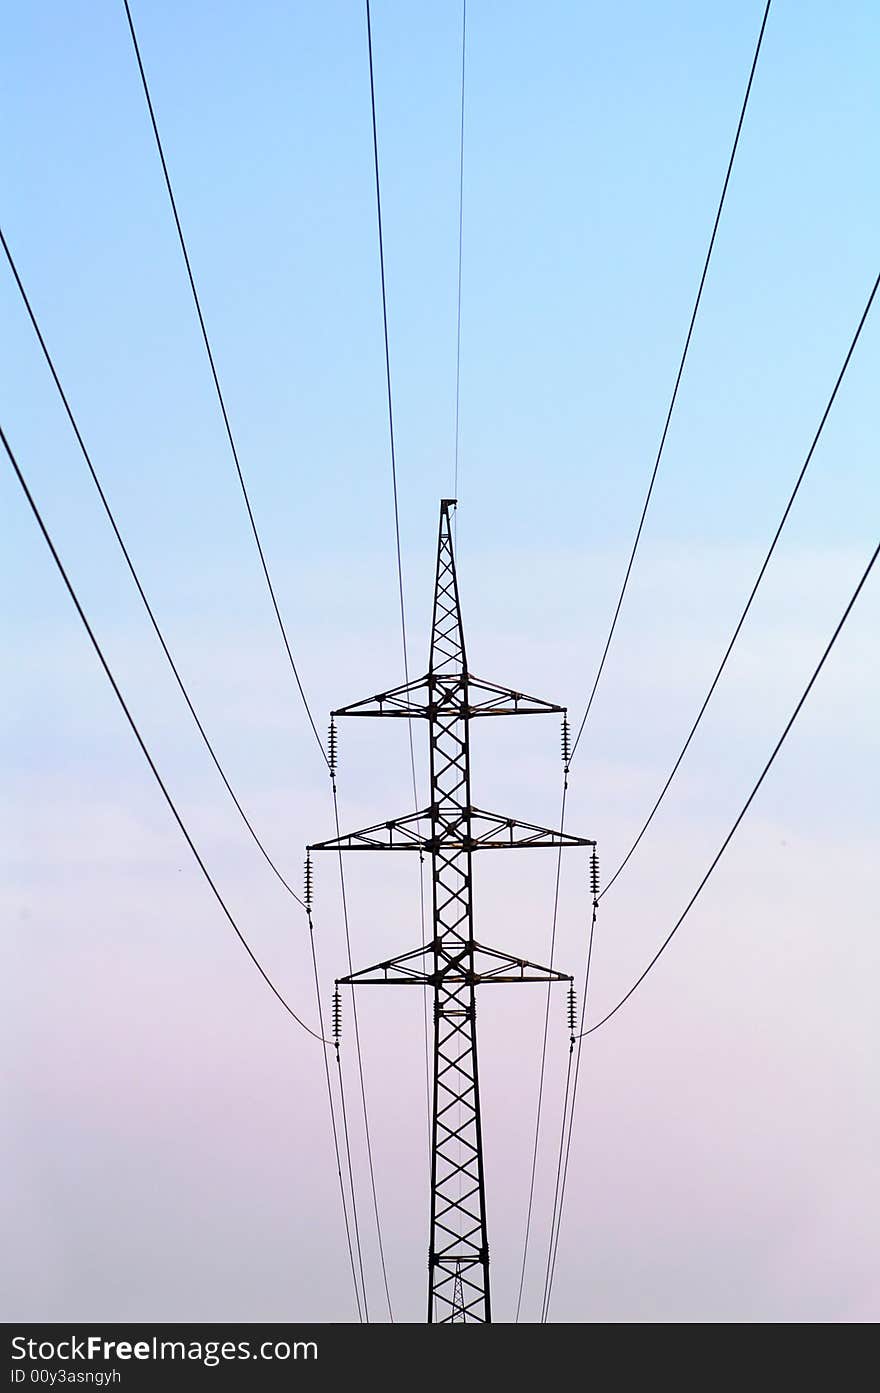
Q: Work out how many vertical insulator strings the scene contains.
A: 6